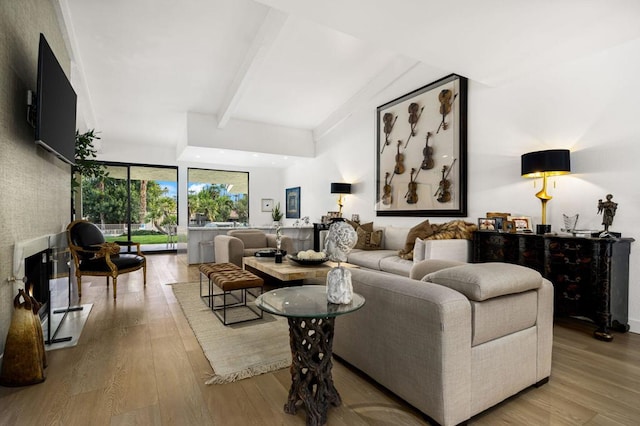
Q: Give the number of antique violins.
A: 8